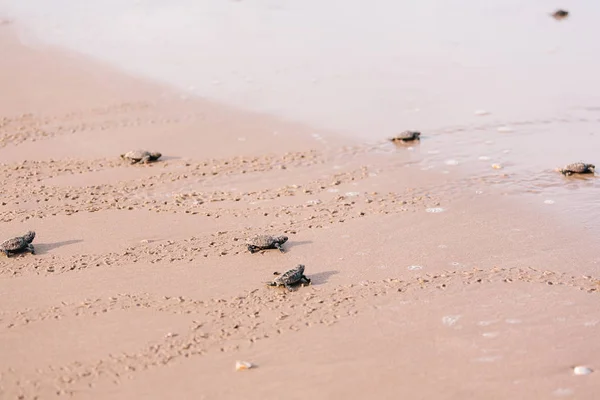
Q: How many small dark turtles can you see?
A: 7